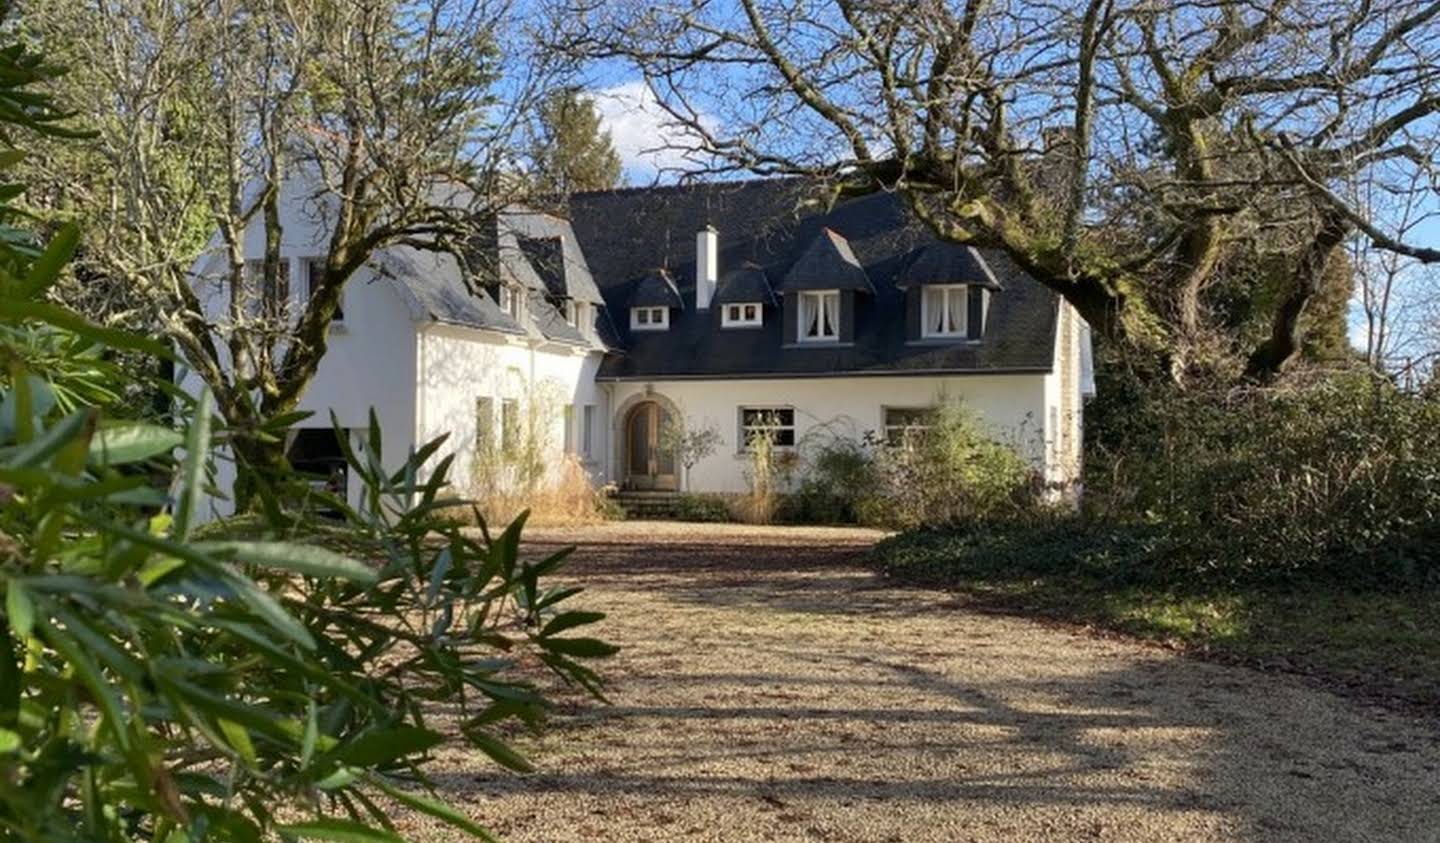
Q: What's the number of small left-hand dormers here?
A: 2